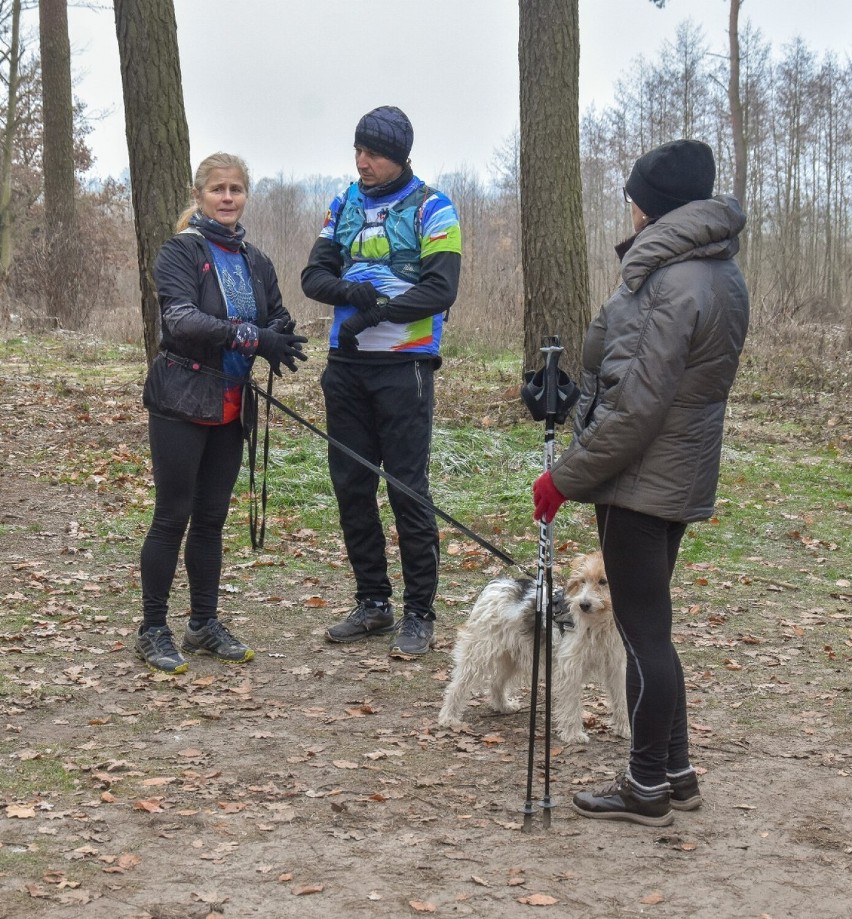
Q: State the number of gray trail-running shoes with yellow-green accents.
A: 2